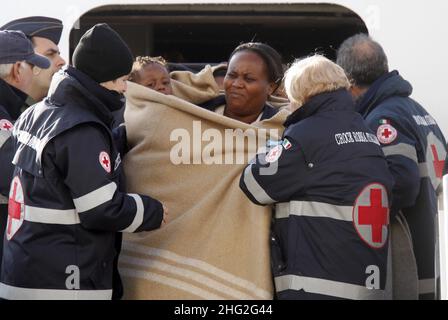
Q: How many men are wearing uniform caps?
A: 2